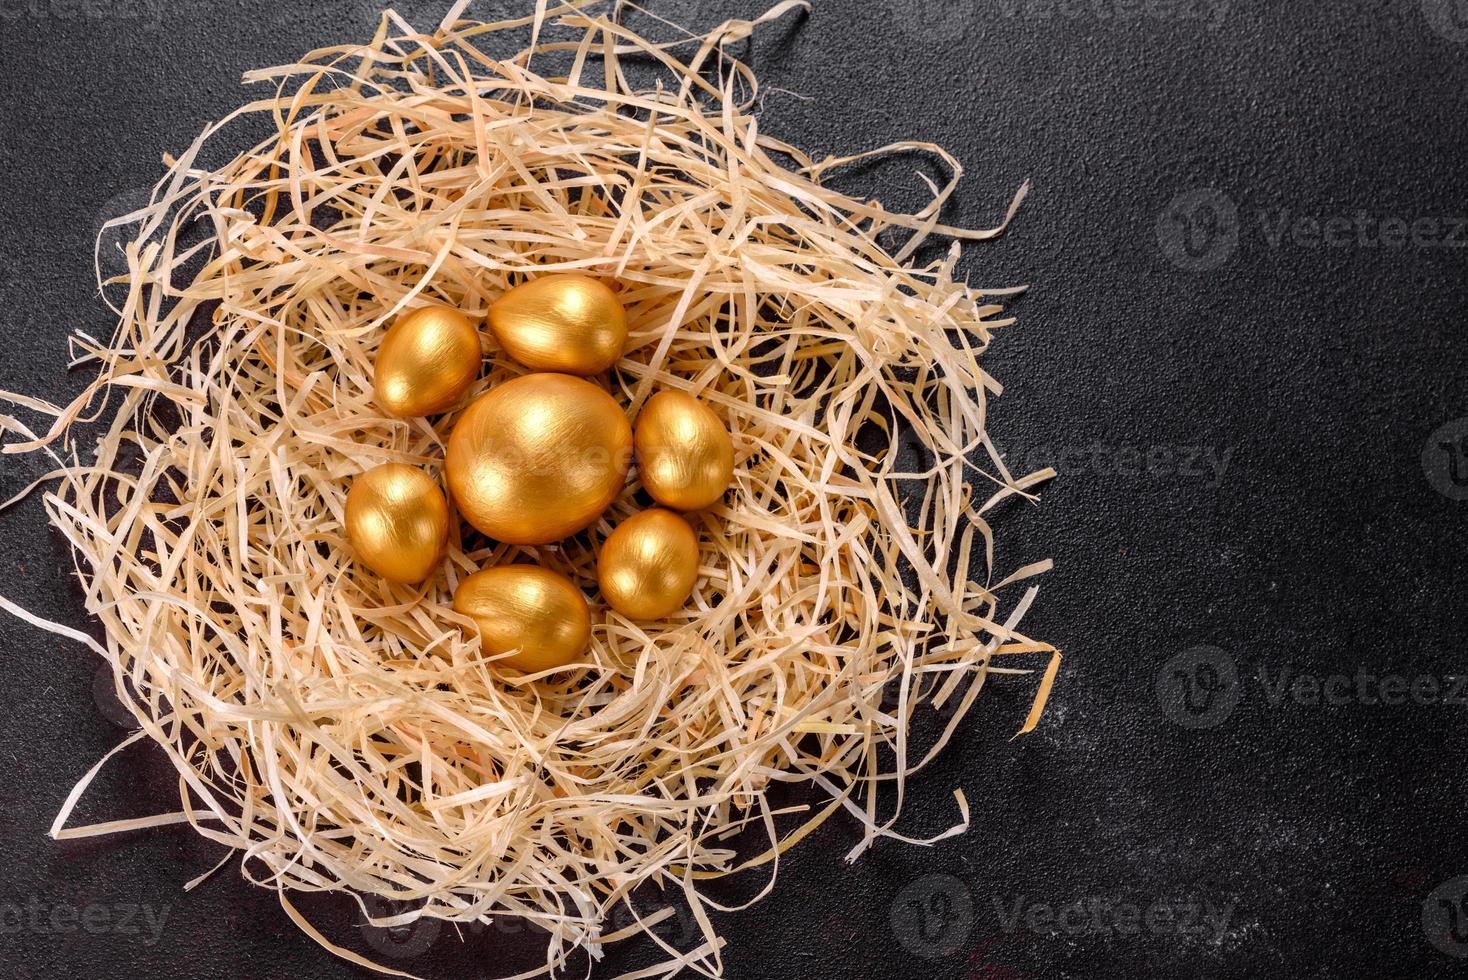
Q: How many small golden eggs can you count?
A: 6